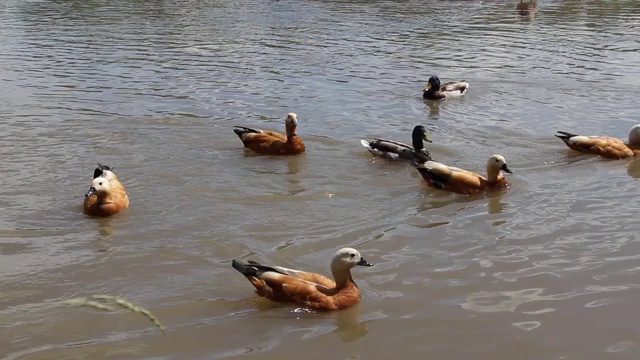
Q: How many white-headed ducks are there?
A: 5